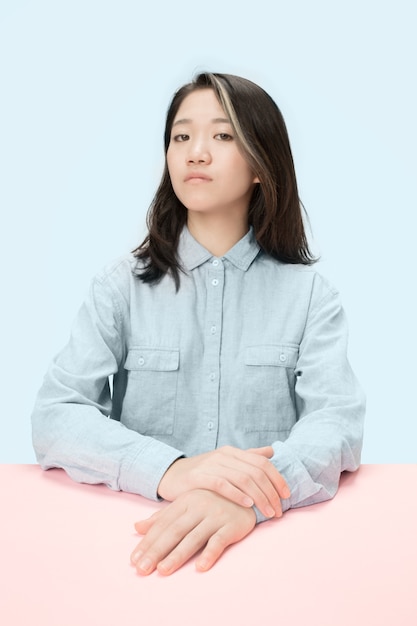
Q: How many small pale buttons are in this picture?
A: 7